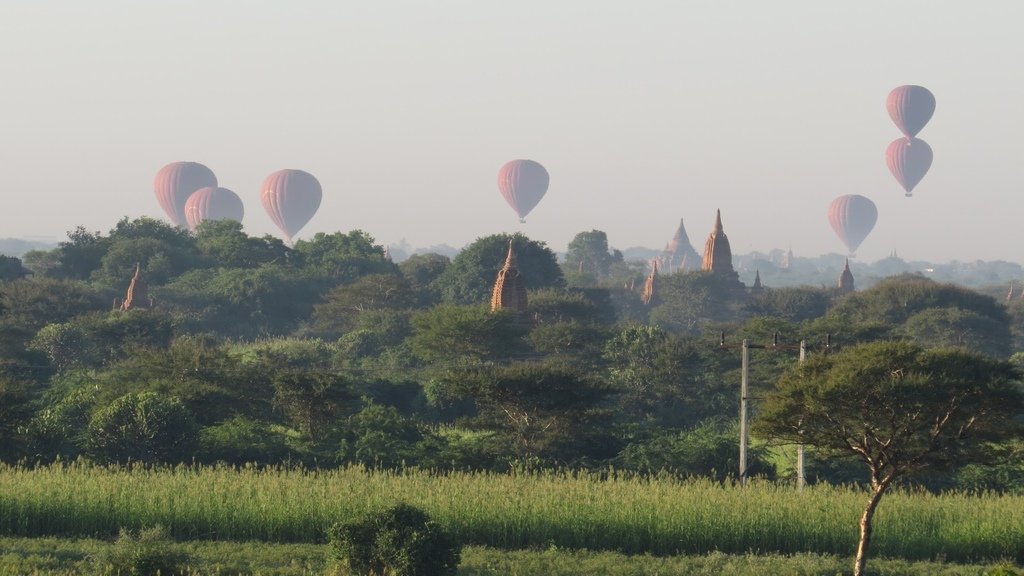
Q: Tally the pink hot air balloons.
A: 7